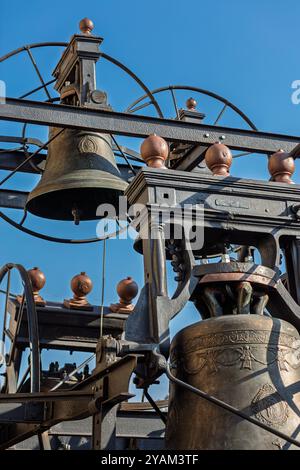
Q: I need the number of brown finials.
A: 8